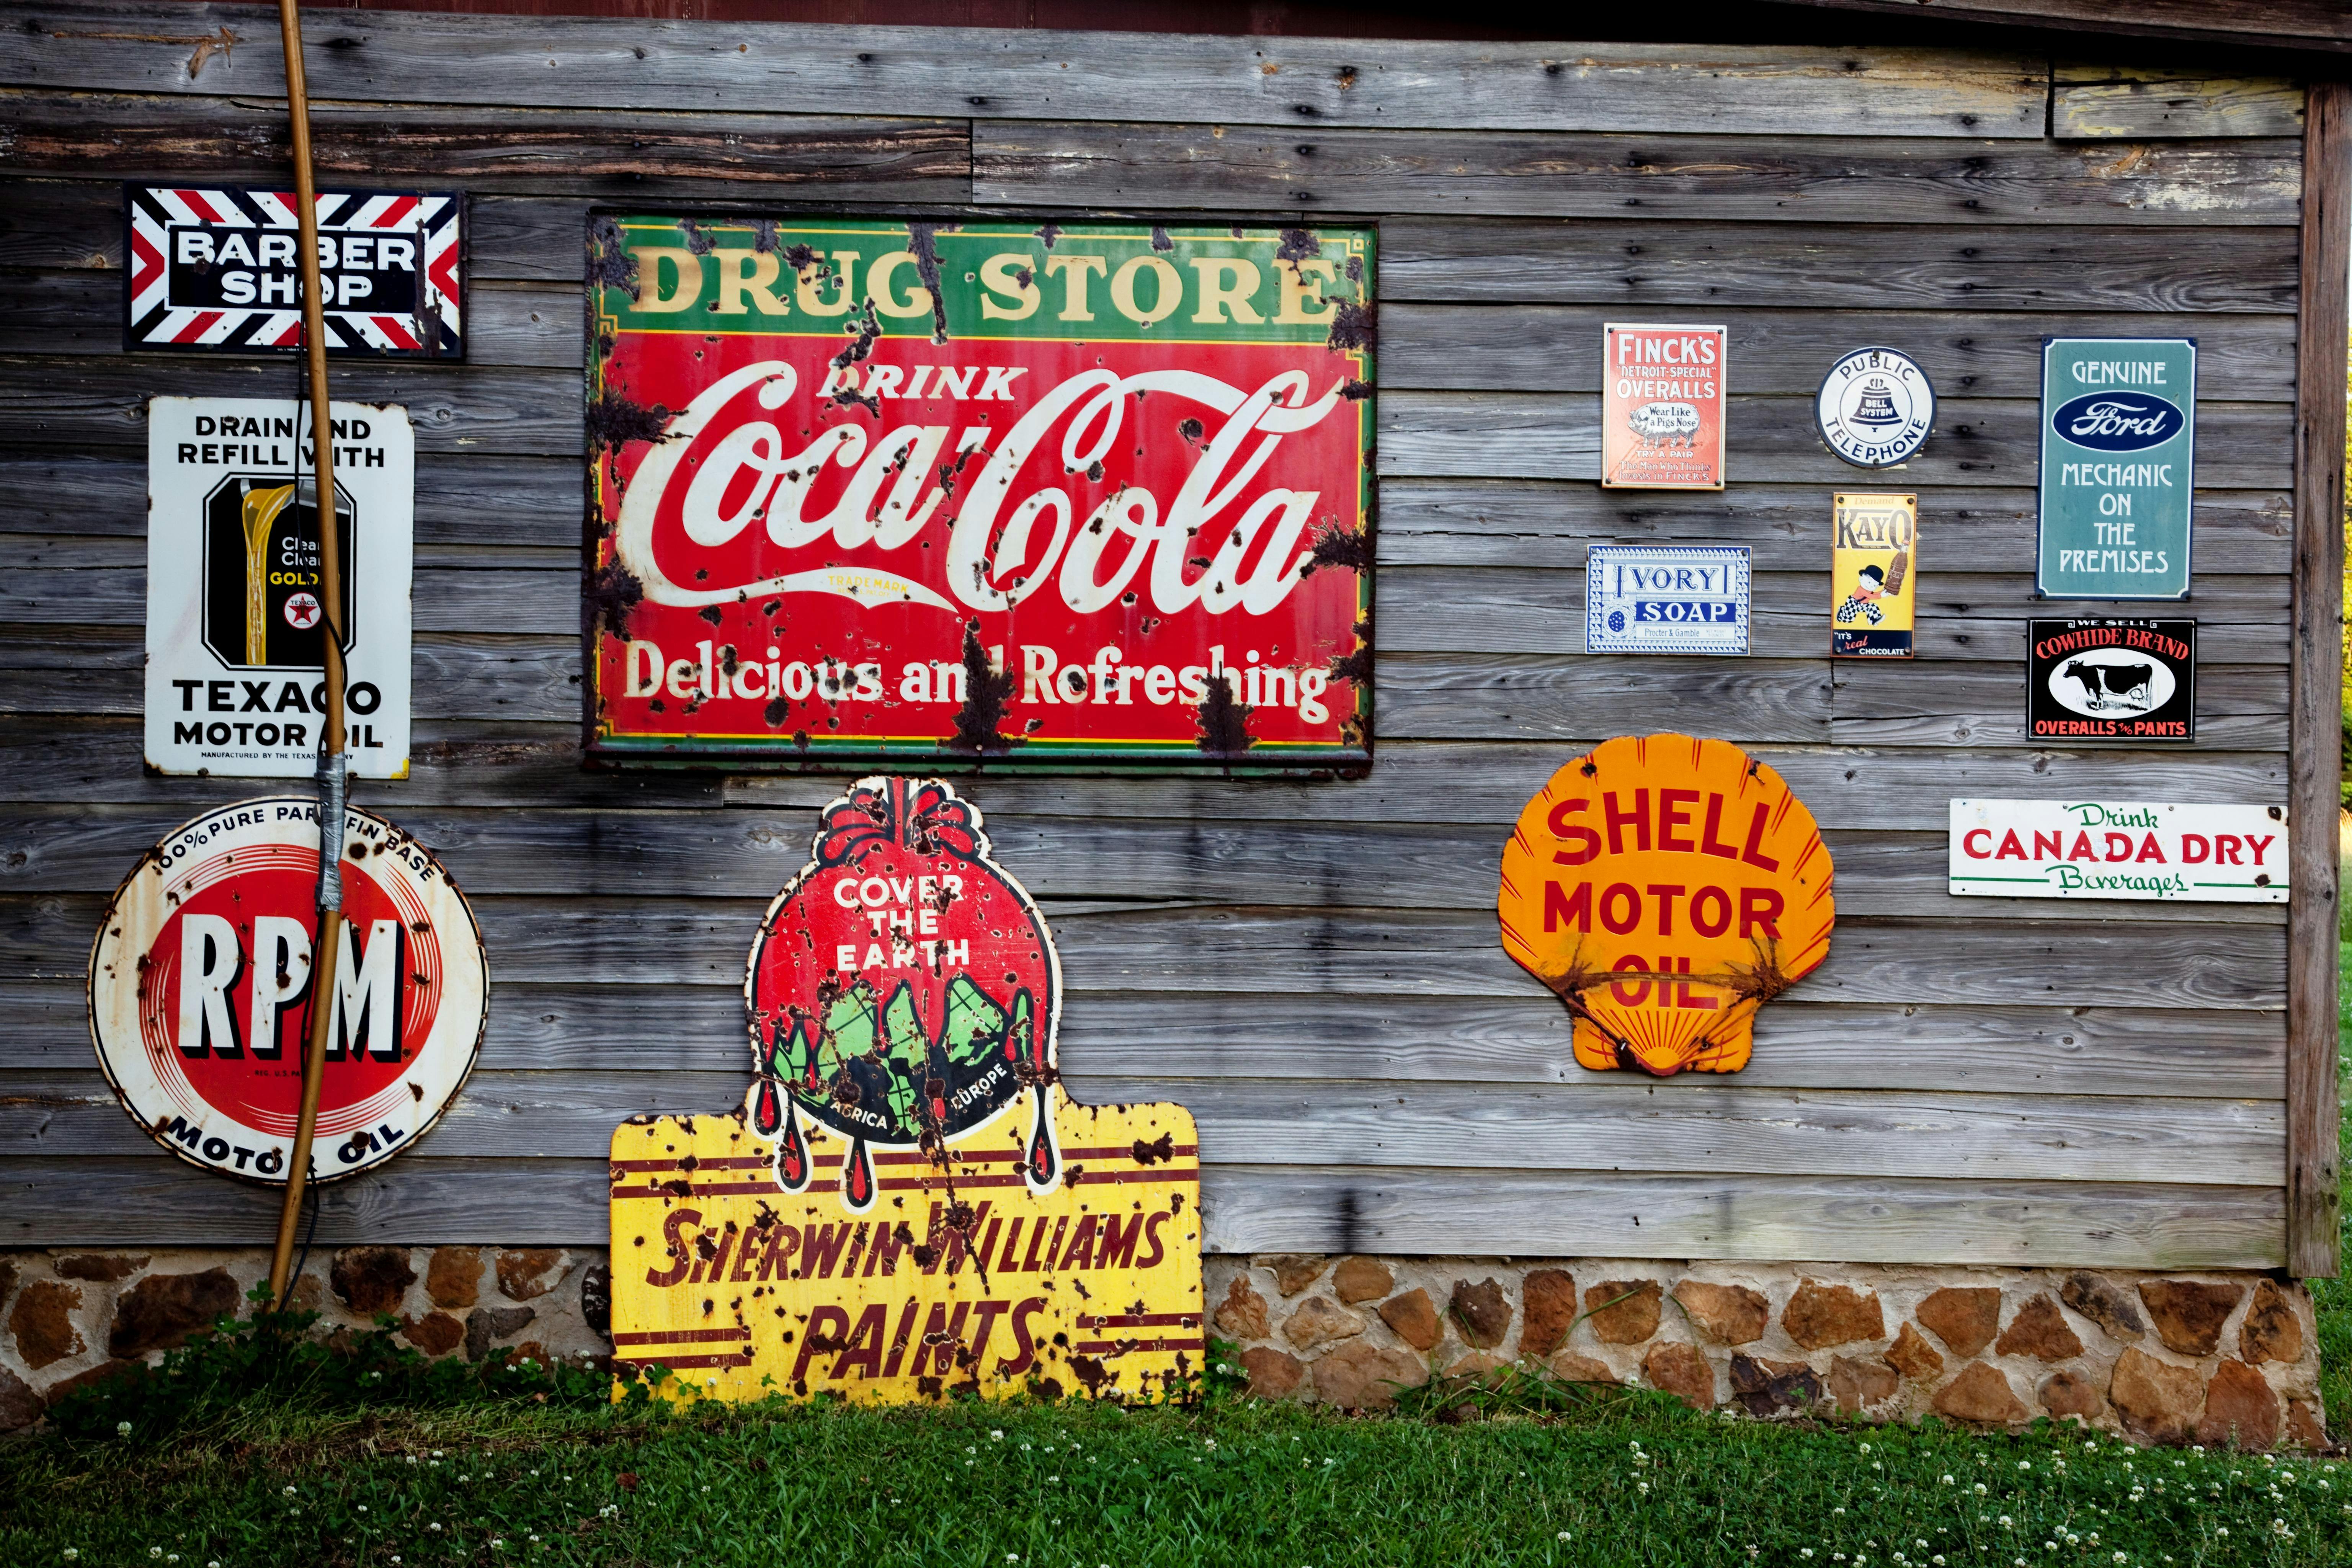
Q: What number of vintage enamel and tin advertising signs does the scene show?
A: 13